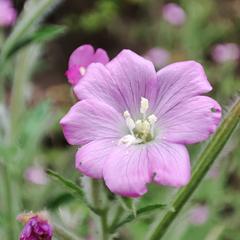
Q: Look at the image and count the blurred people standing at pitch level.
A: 0